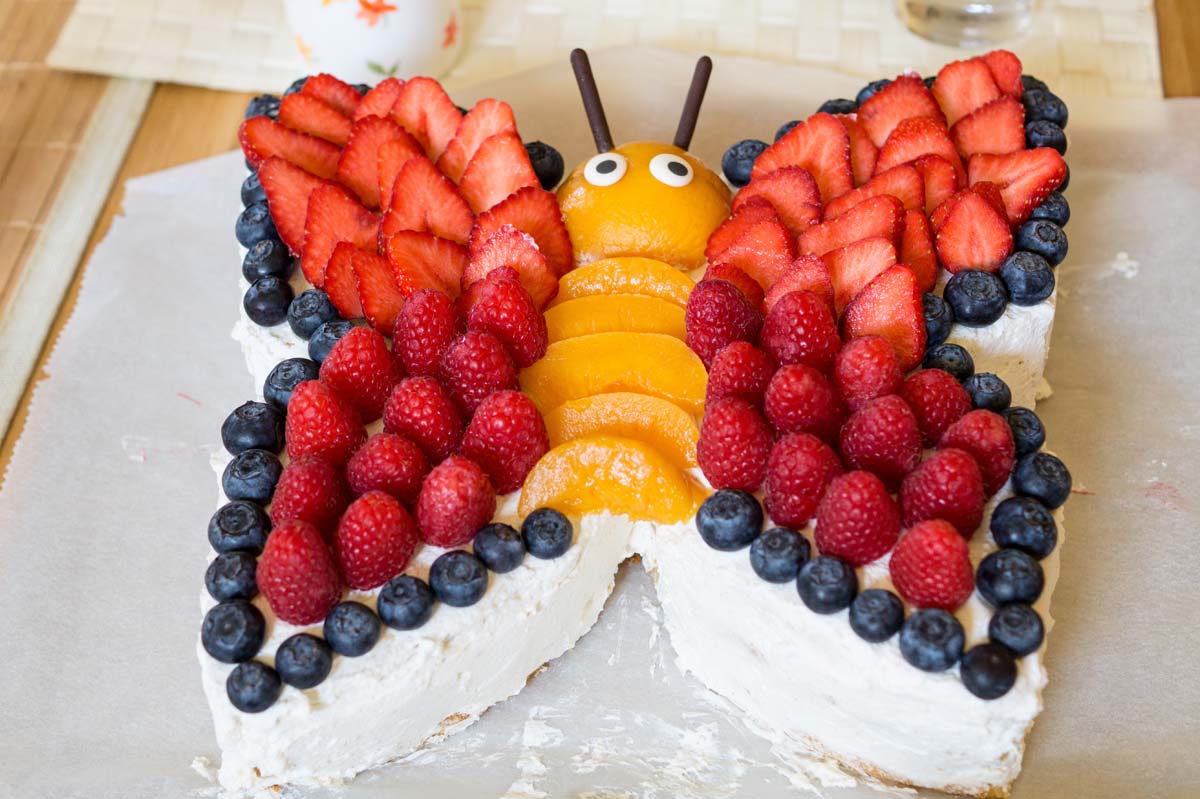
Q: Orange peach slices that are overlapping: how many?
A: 5